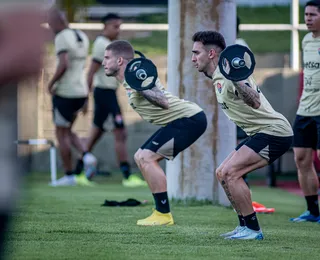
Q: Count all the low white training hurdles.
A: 1